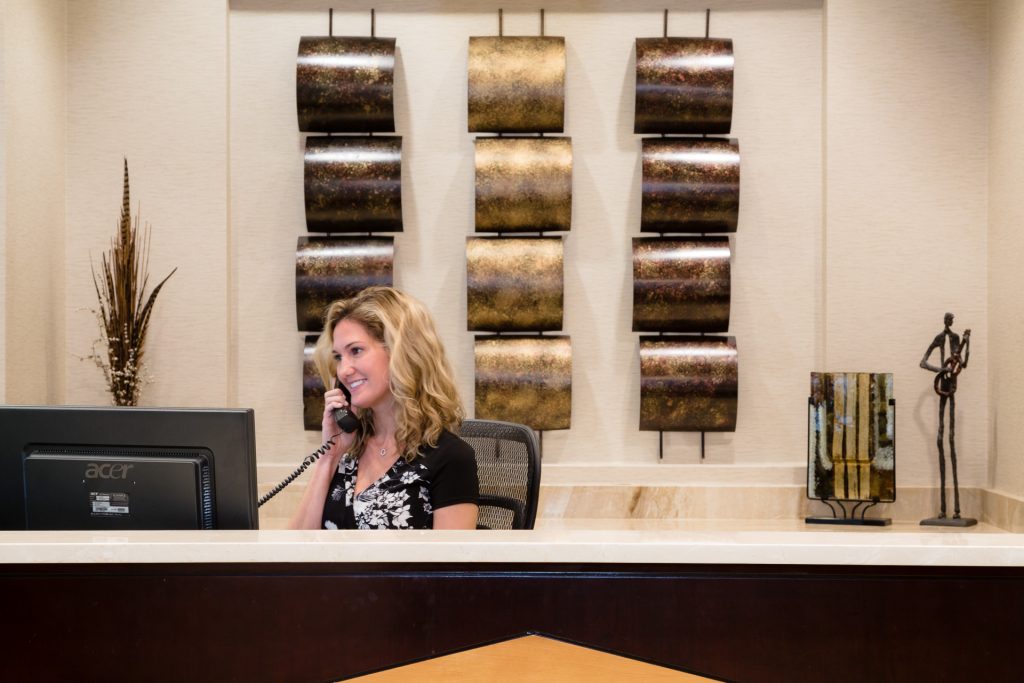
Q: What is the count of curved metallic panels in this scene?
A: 12